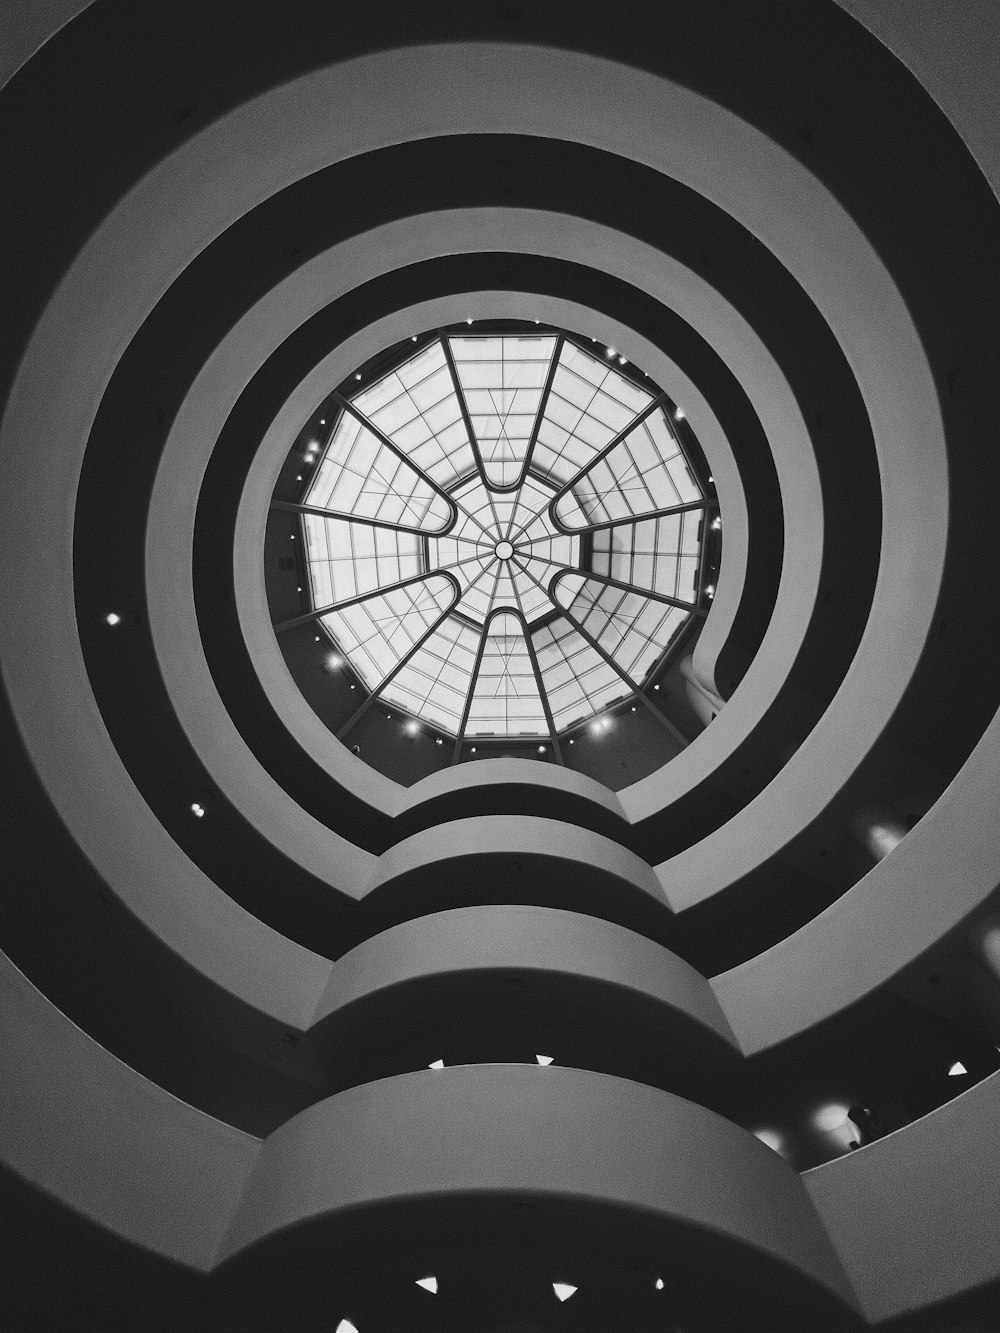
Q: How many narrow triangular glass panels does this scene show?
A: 12